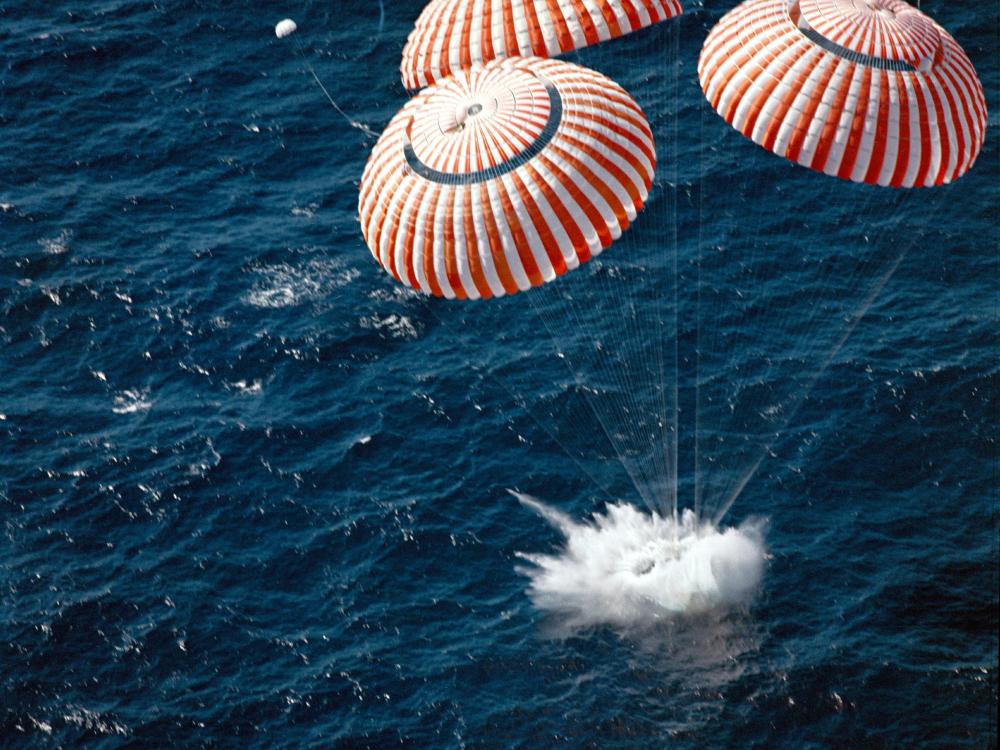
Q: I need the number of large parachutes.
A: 3